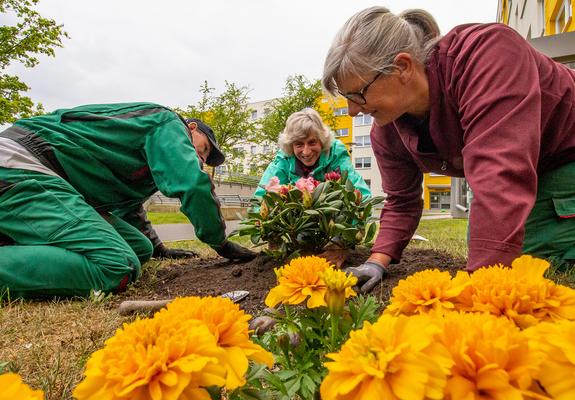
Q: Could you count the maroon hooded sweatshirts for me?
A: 1